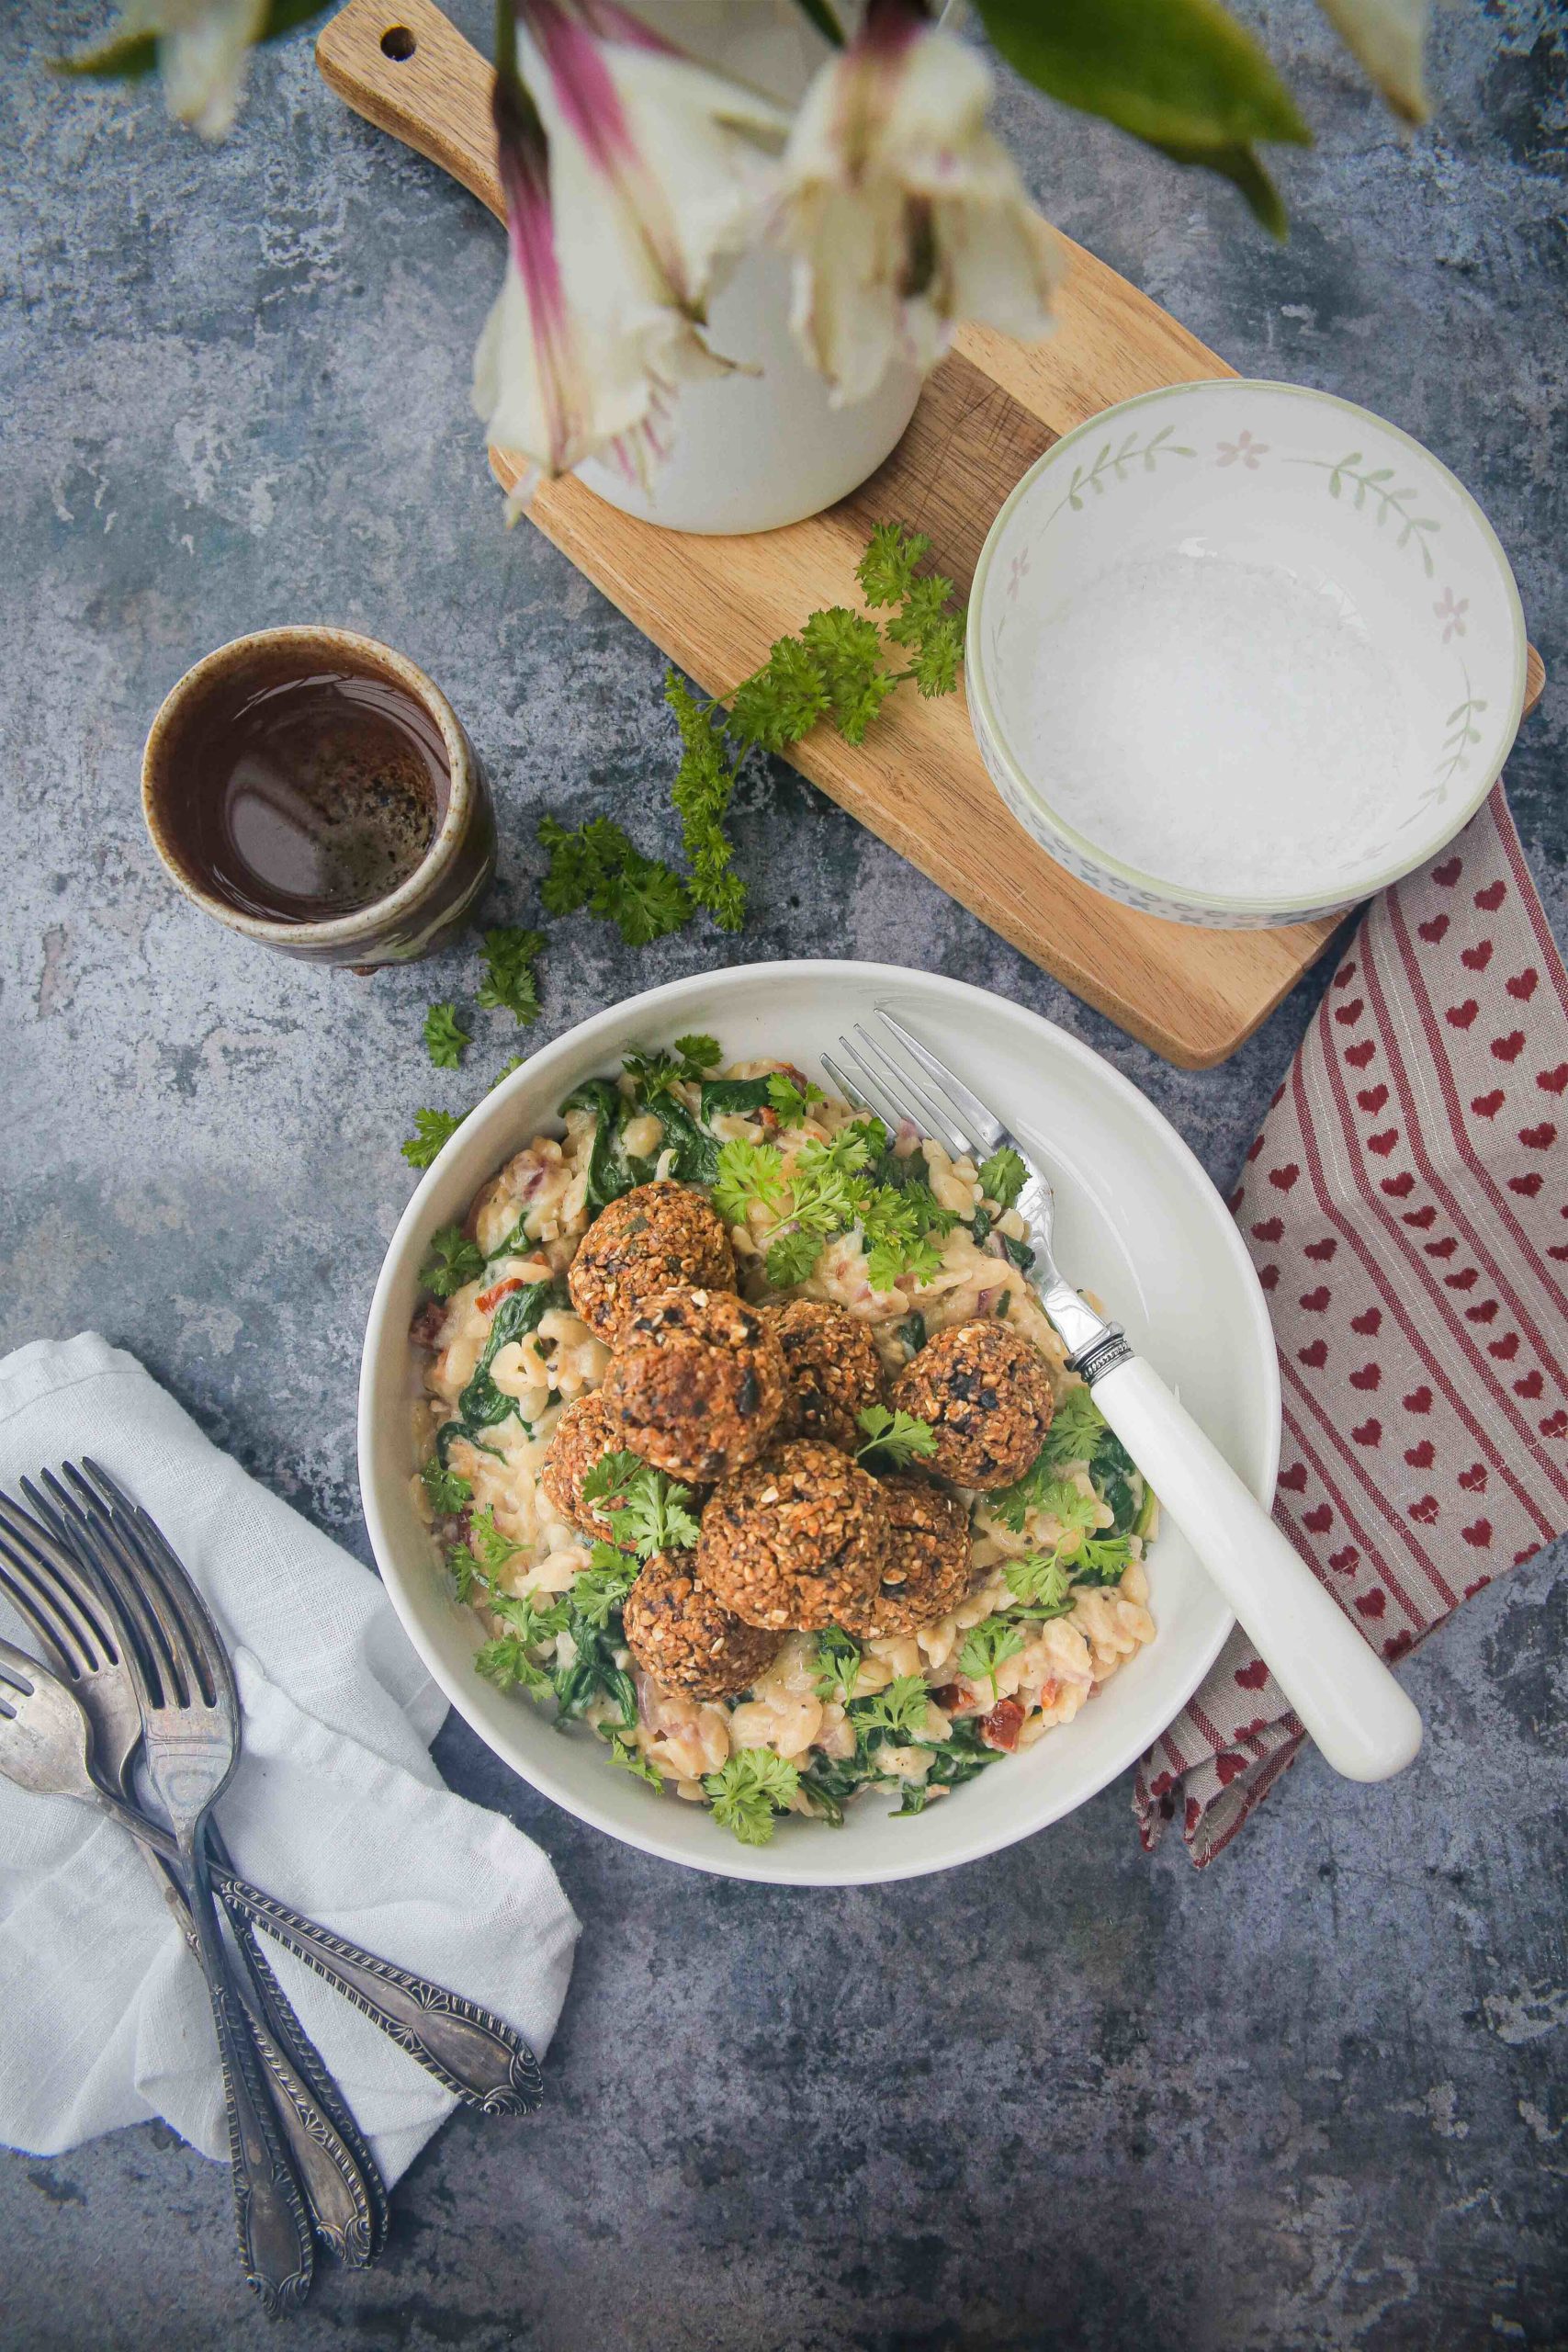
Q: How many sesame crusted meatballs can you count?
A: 8